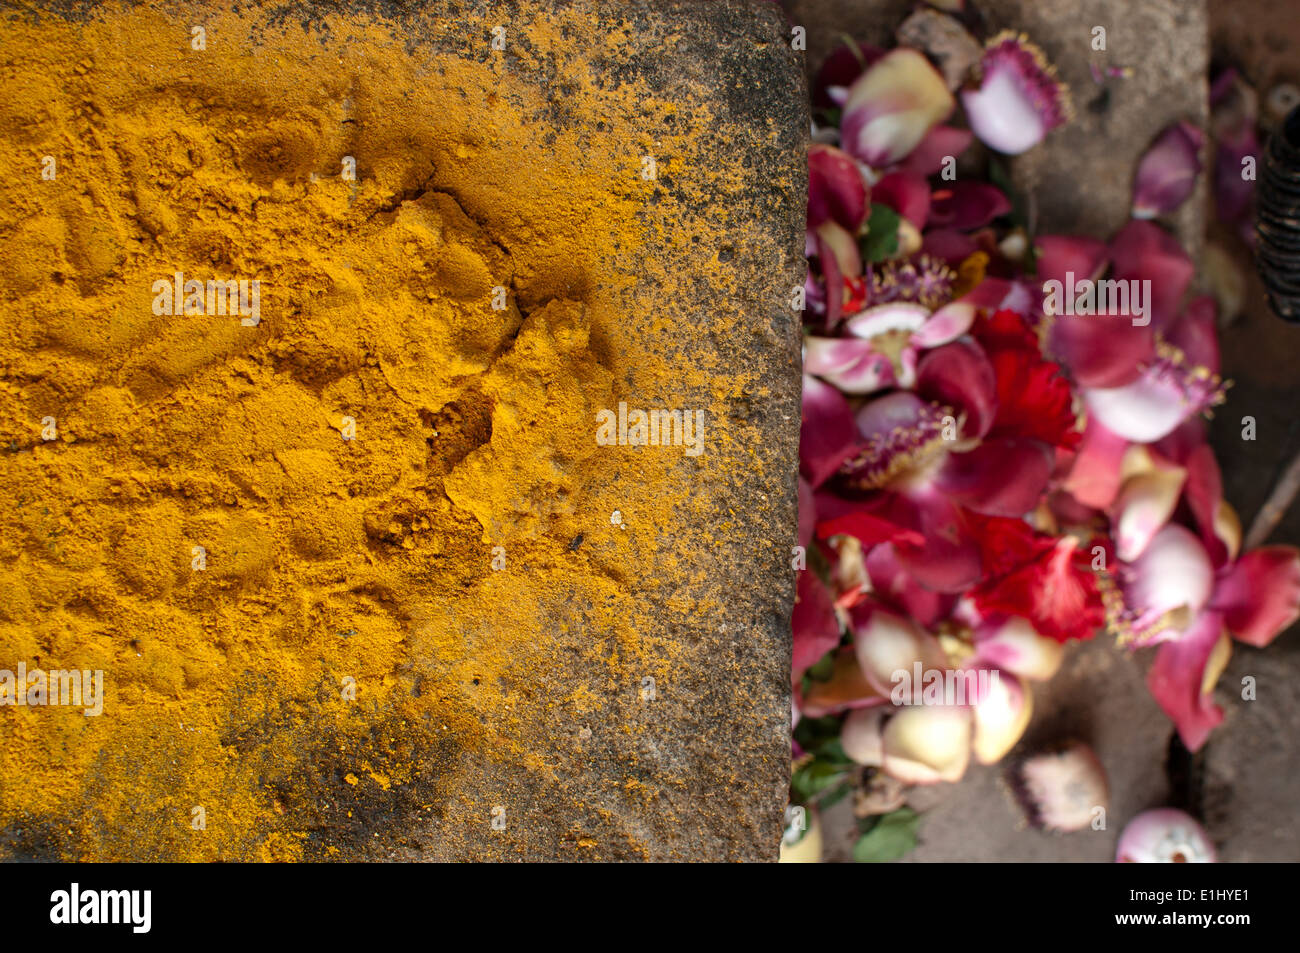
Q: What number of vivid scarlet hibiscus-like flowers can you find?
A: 2